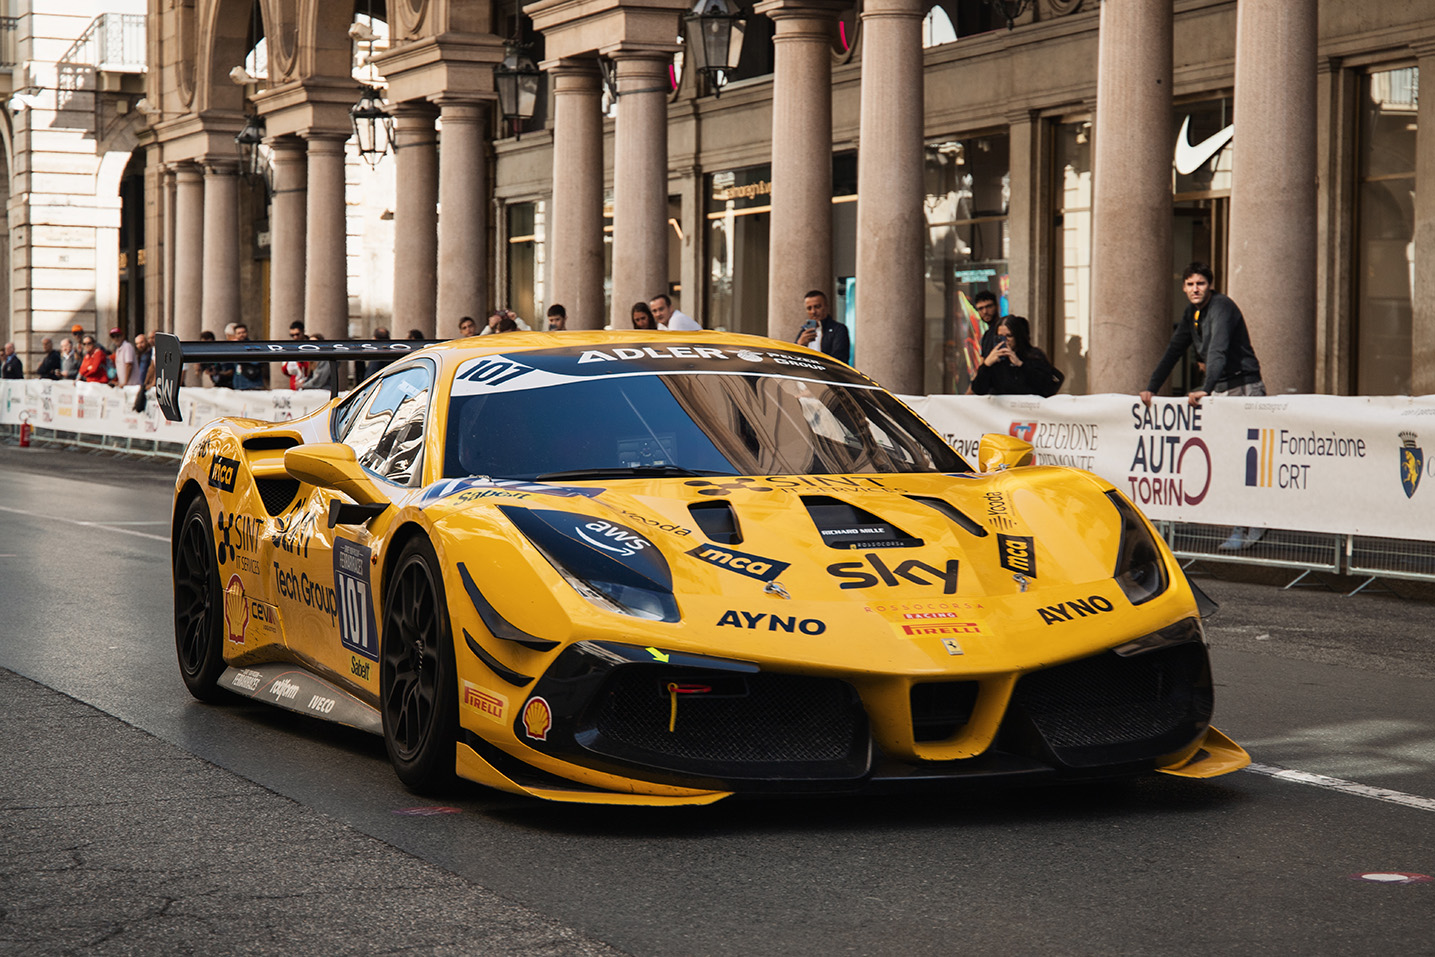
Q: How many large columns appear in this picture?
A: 12